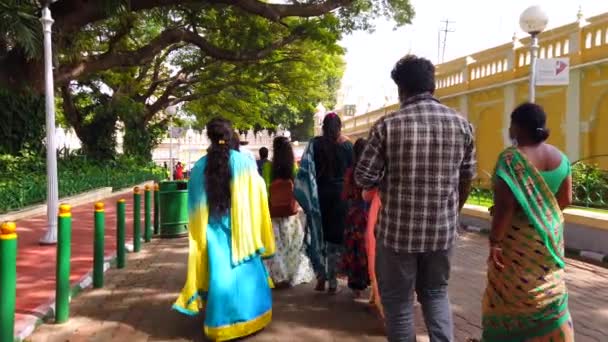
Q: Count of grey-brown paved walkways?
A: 1